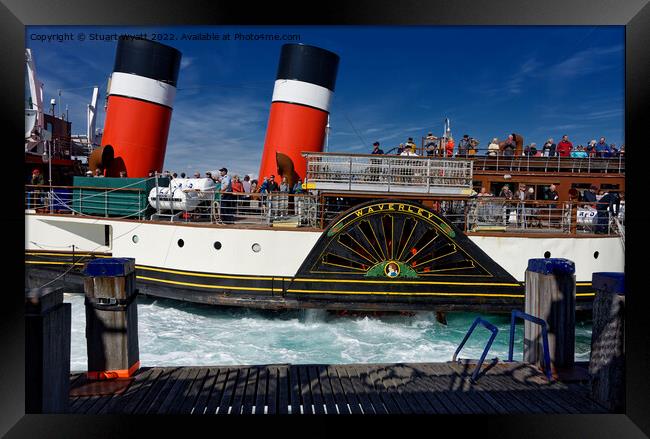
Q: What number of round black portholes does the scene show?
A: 4